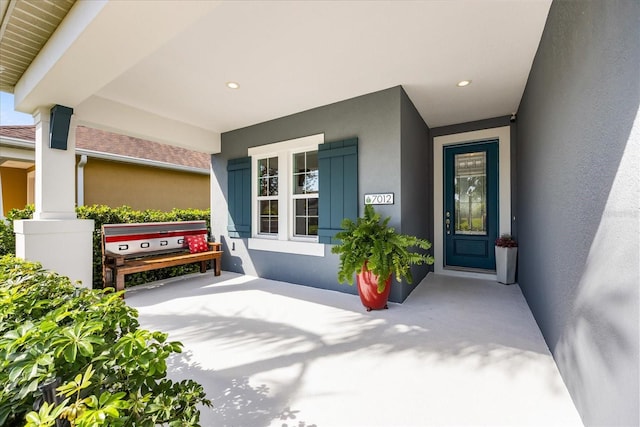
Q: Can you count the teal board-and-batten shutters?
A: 2